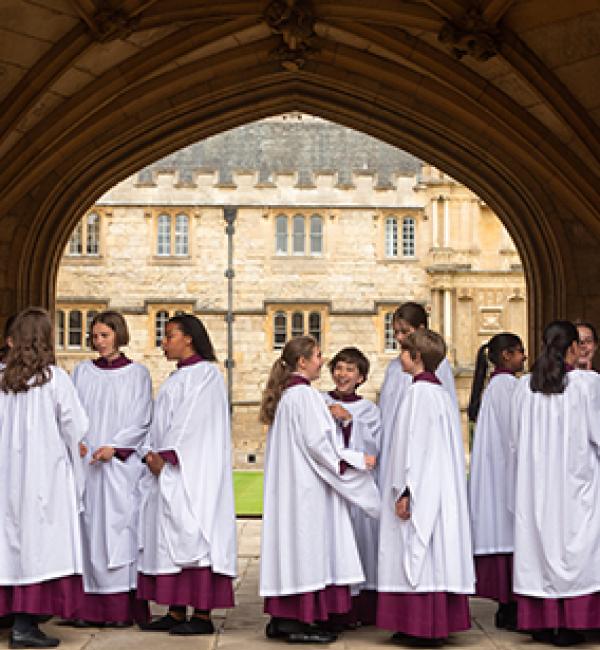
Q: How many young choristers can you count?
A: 11